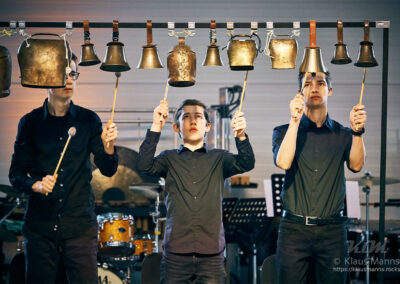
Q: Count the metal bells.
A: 12